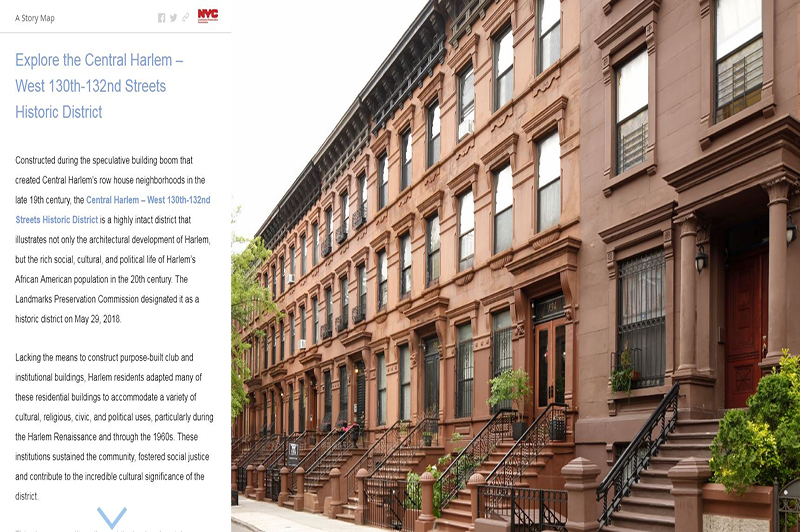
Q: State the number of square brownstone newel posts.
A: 2